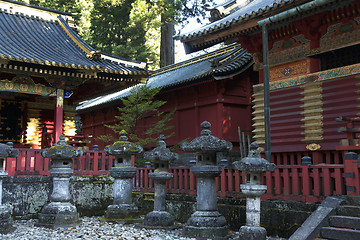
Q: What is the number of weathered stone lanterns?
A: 6